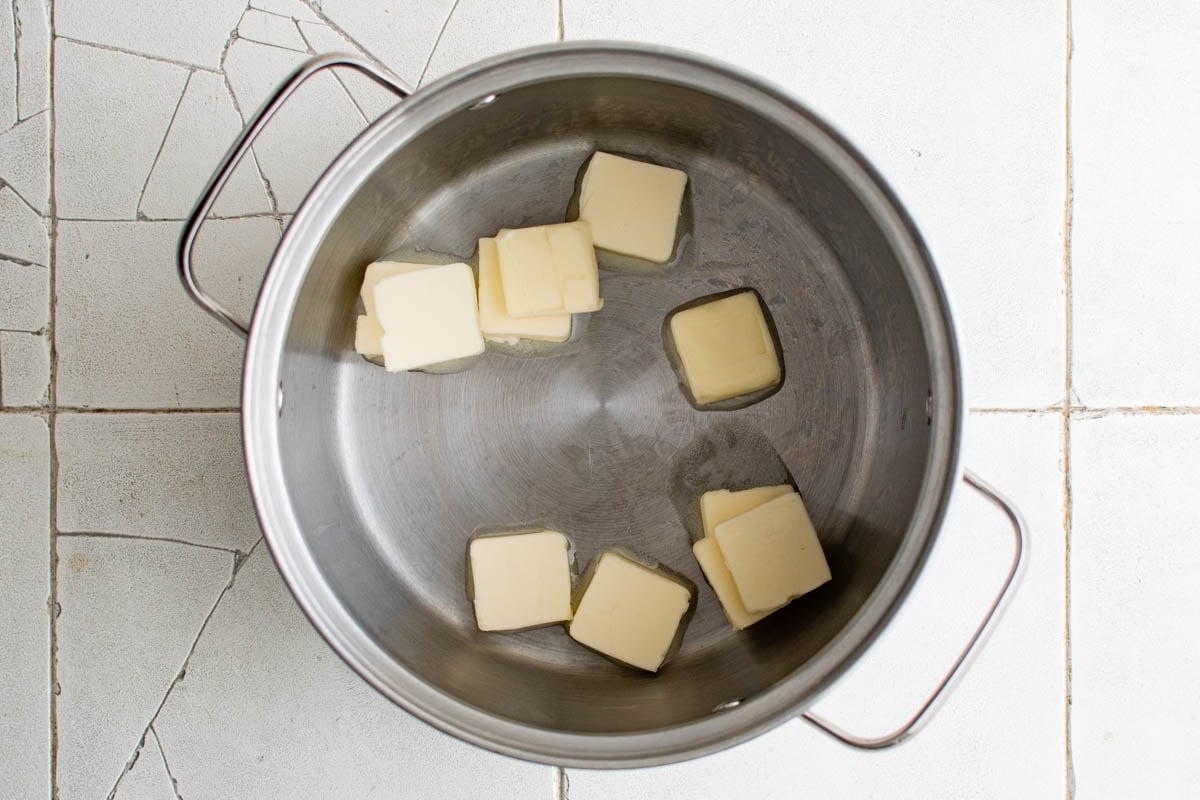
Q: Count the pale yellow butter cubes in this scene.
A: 11